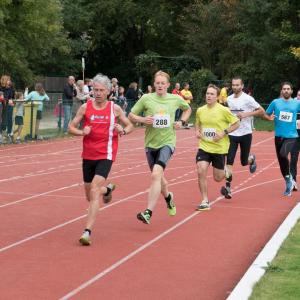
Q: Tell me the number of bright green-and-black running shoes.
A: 2